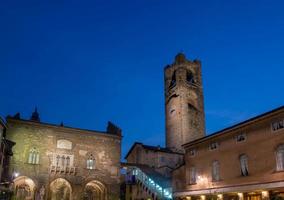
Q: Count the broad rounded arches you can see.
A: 3